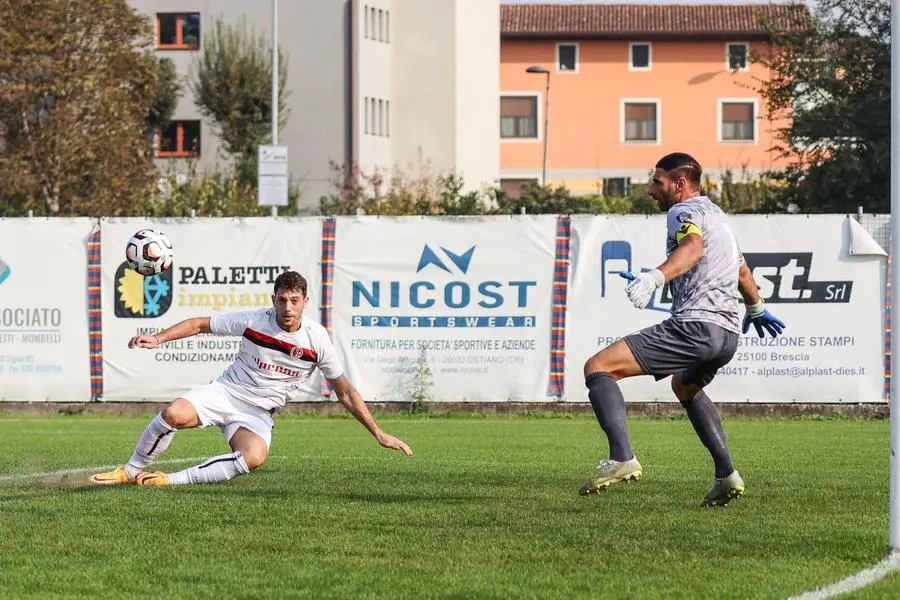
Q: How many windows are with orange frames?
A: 2